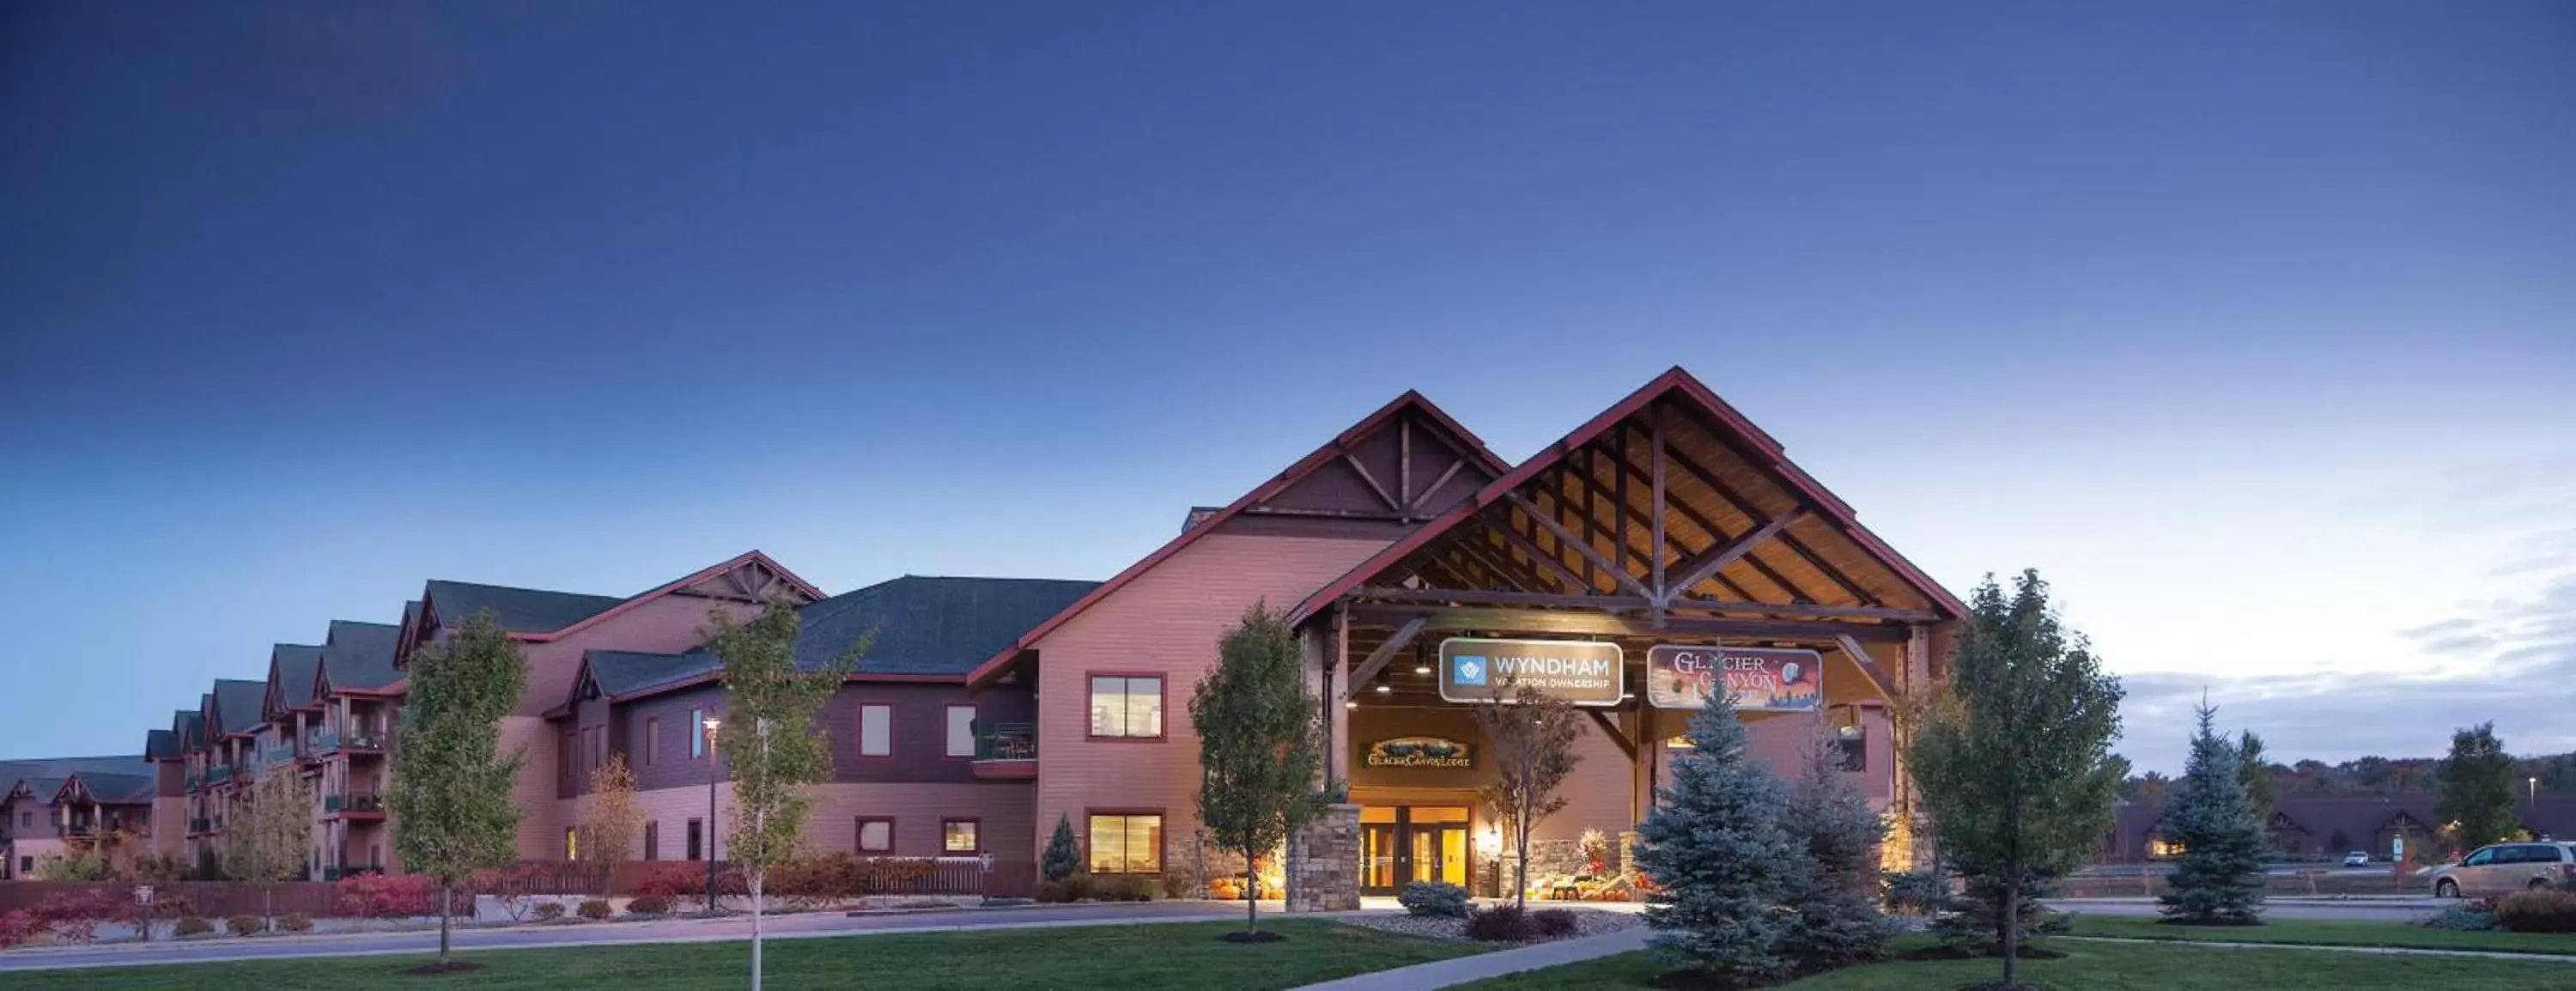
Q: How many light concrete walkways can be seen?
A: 2